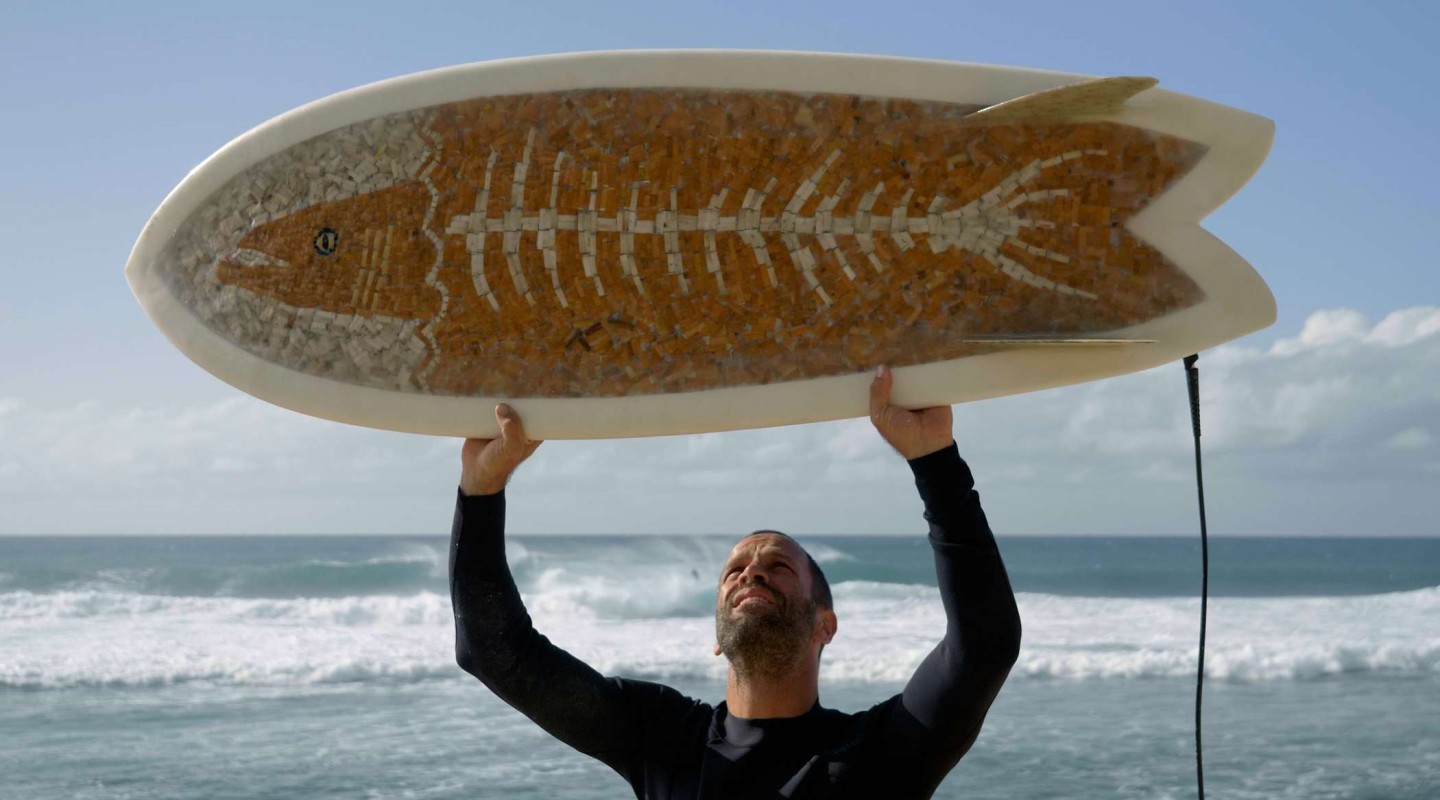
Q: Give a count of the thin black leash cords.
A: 1